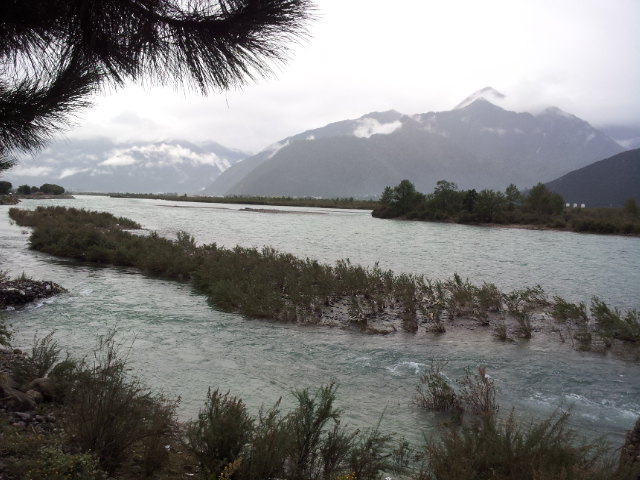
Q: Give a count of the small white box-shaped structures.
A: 3